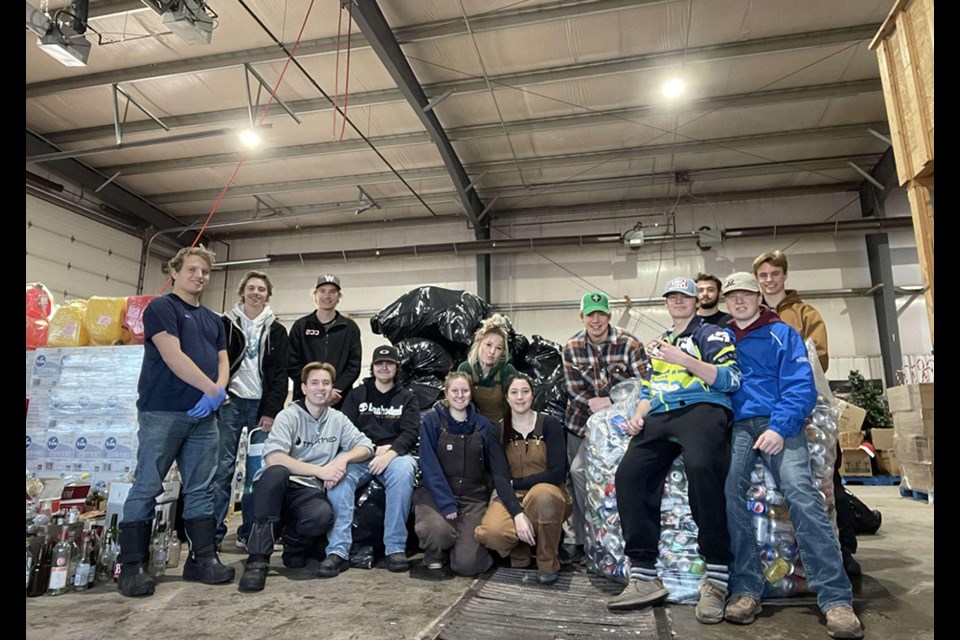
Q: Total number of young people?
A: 13